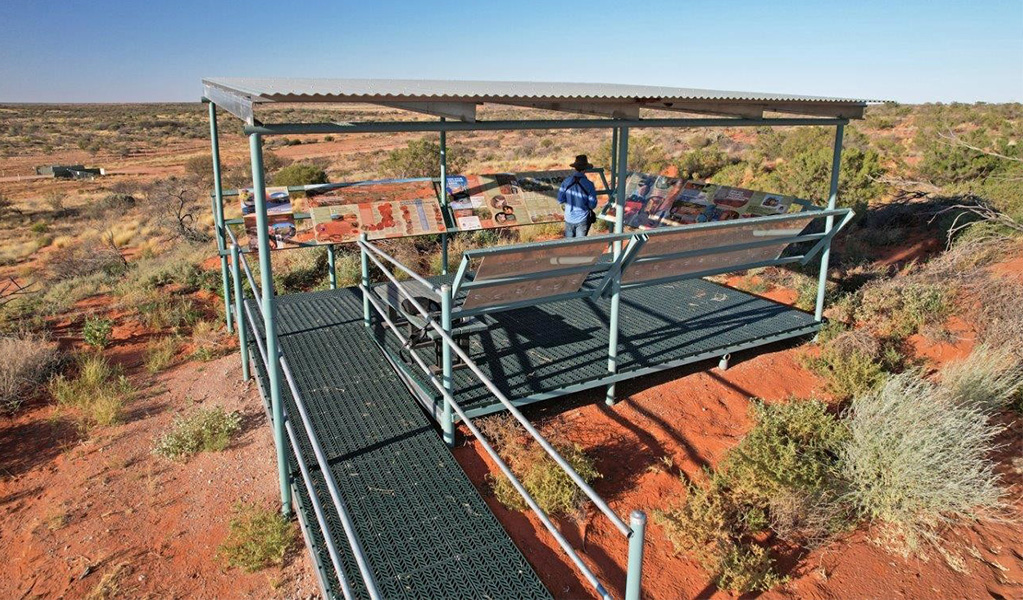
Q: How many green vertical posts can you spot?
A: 11